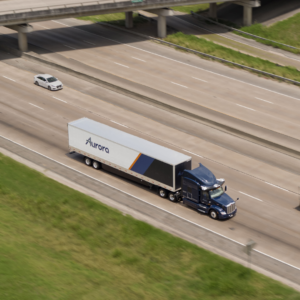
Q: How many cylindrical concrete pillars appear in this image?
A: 5